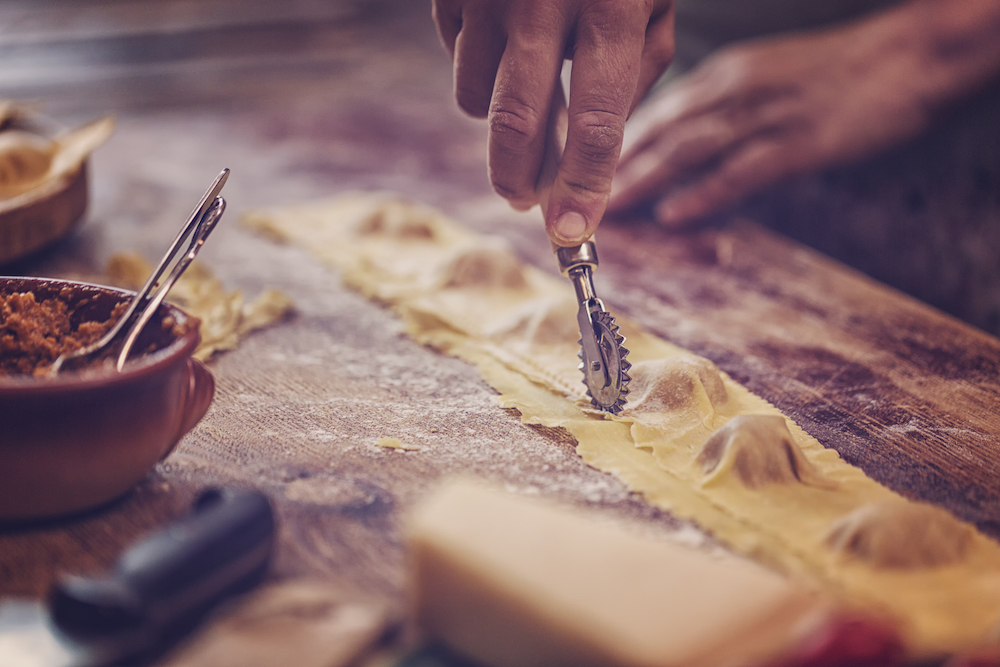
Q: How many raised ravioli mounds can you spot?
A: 6